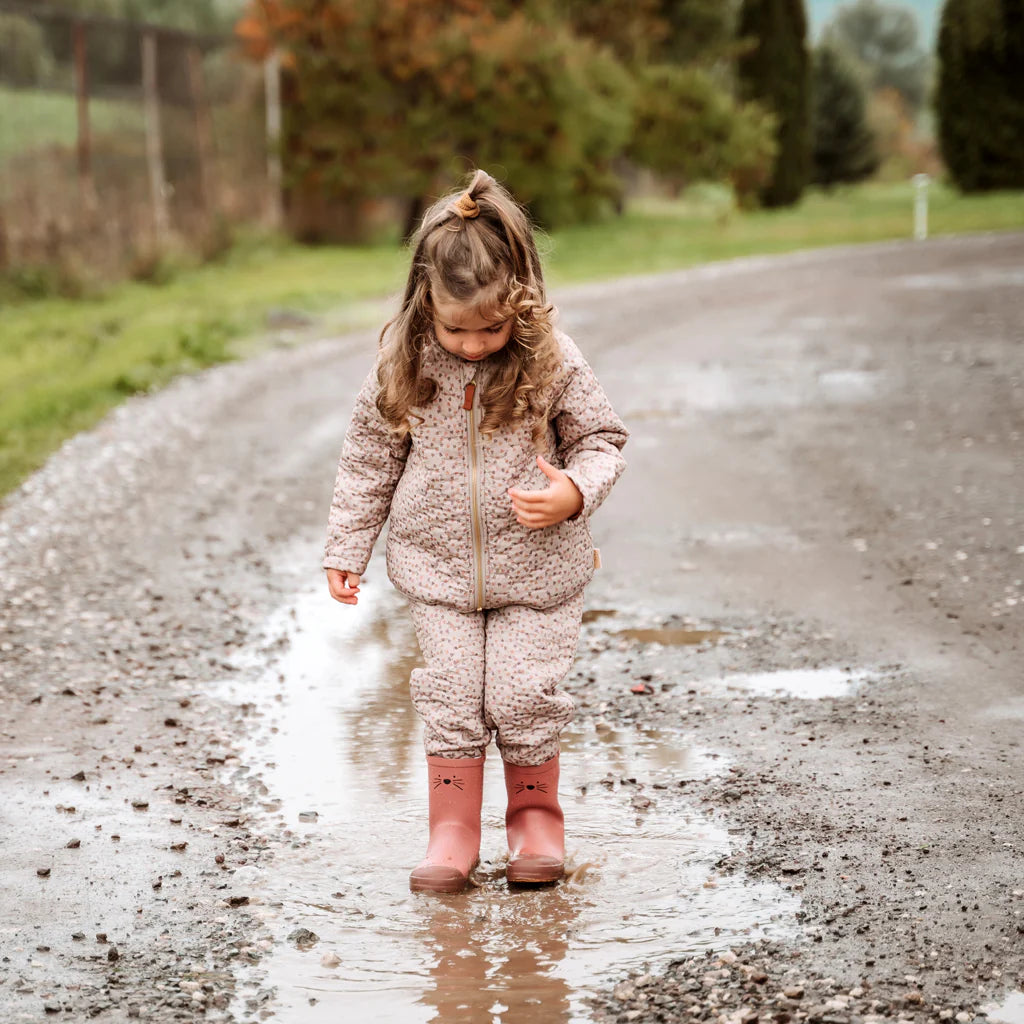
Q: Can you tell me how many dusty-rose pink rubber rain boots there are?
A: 2